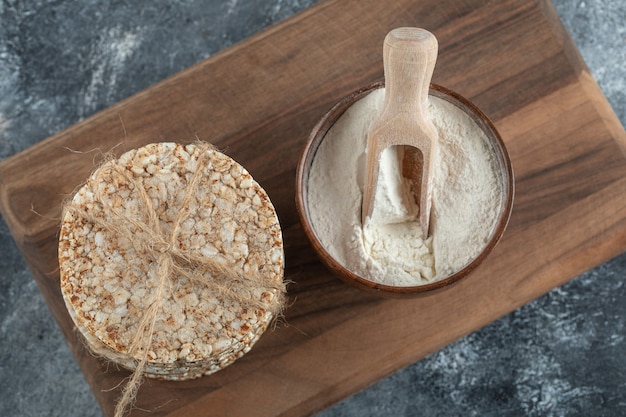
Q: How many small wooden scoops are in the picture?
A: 1